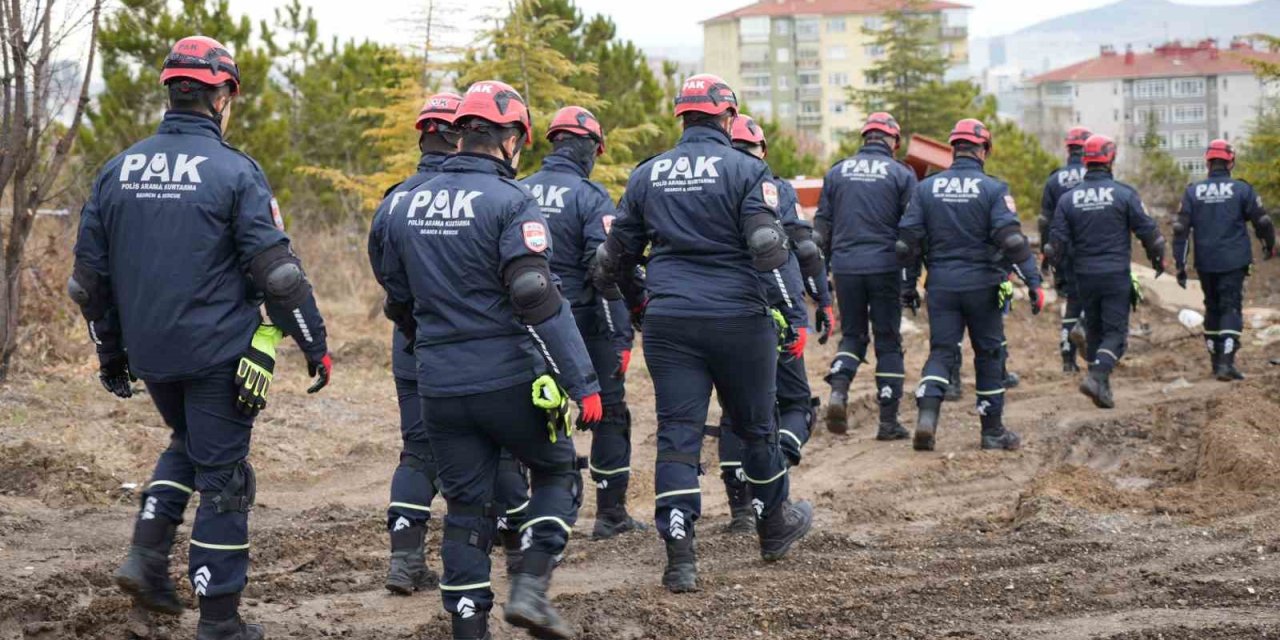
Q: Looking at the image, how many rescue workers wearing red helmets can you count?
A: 11